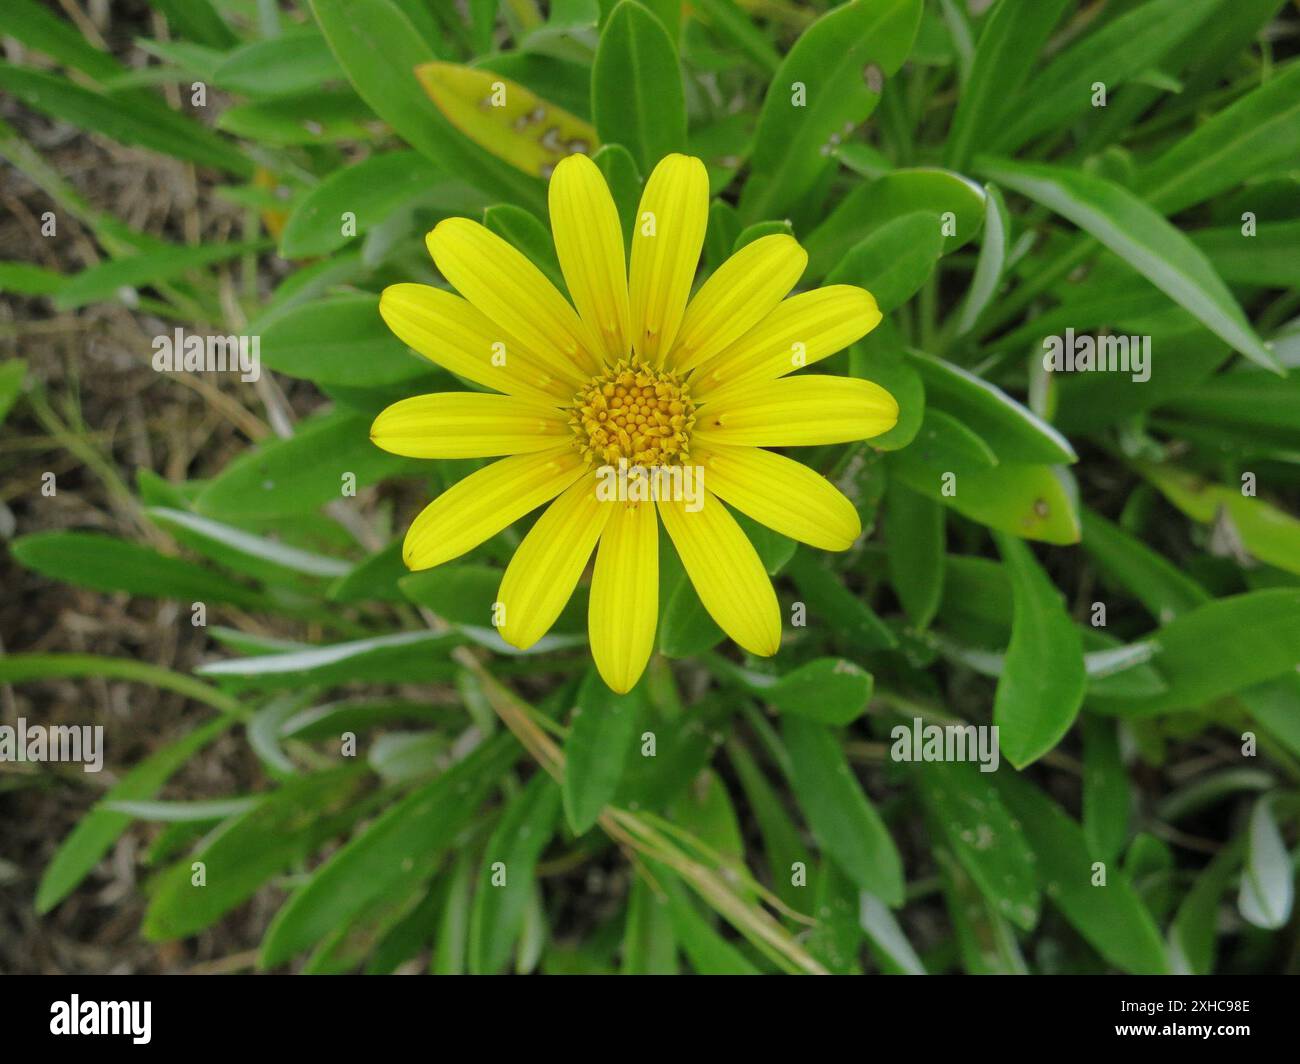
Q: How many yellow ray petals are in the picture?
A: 13